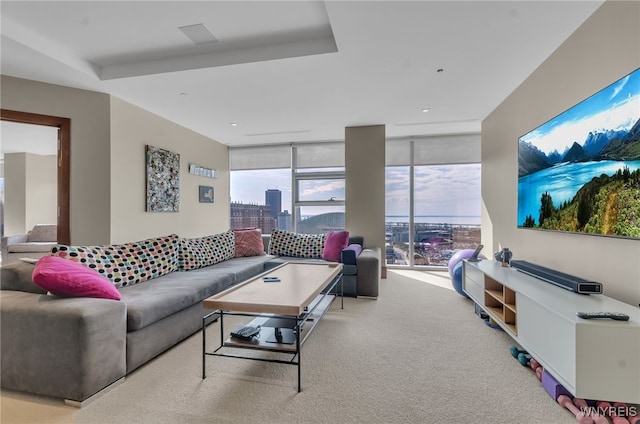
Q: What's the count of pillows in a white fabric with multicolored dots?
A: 3